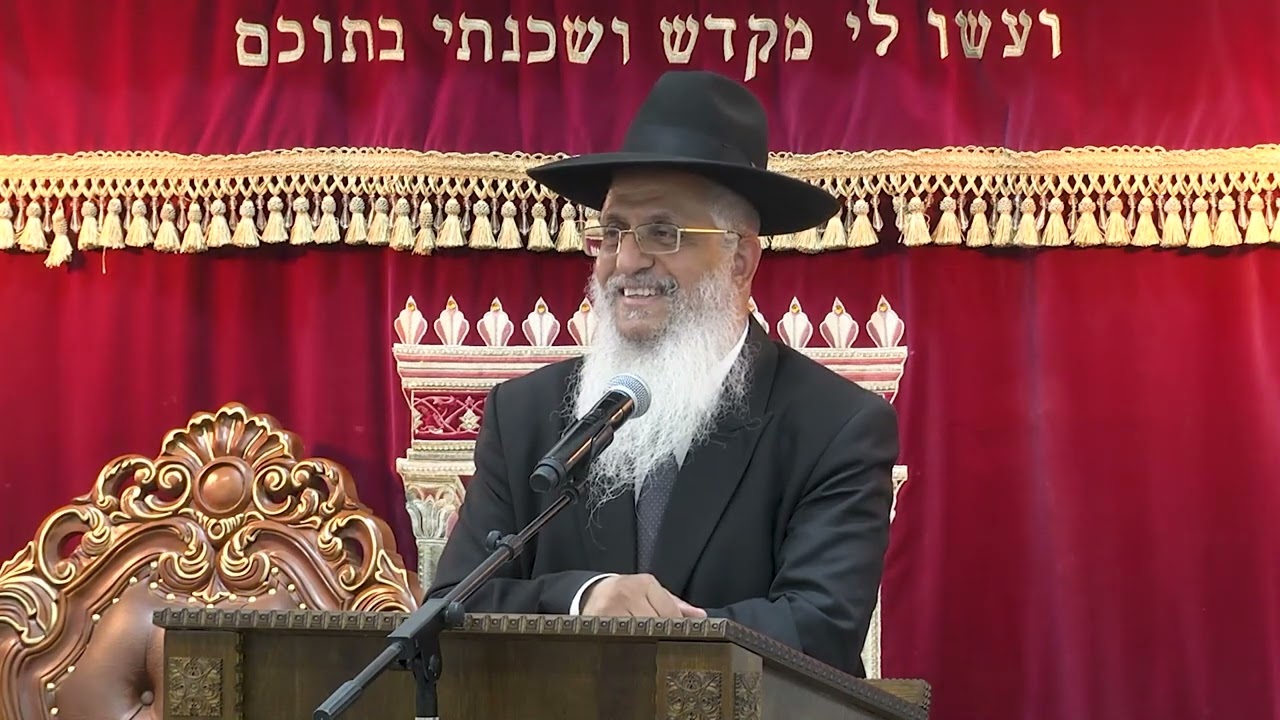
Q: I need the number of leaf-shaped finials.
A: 9